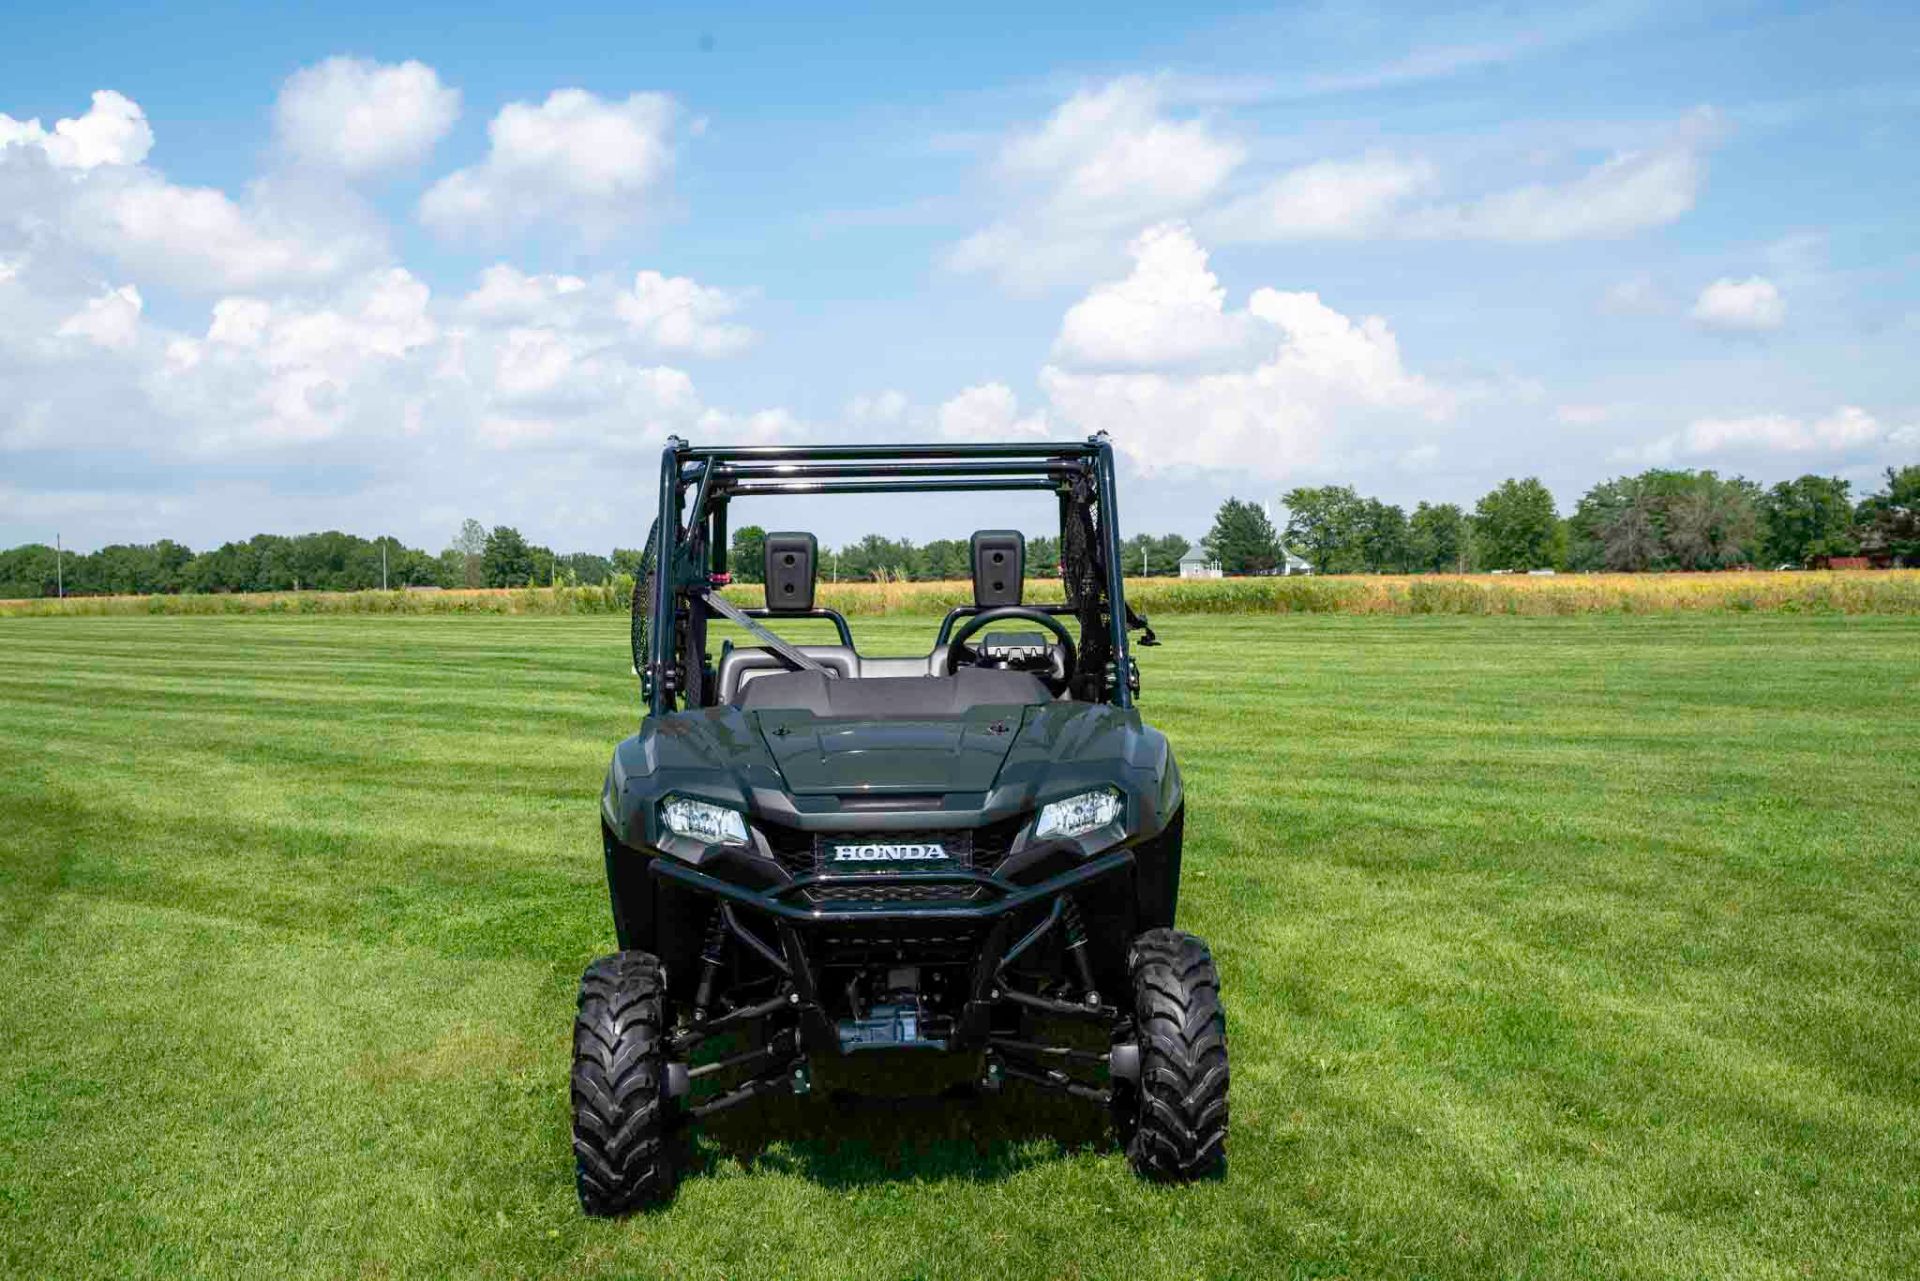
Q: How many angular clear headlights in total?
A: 2